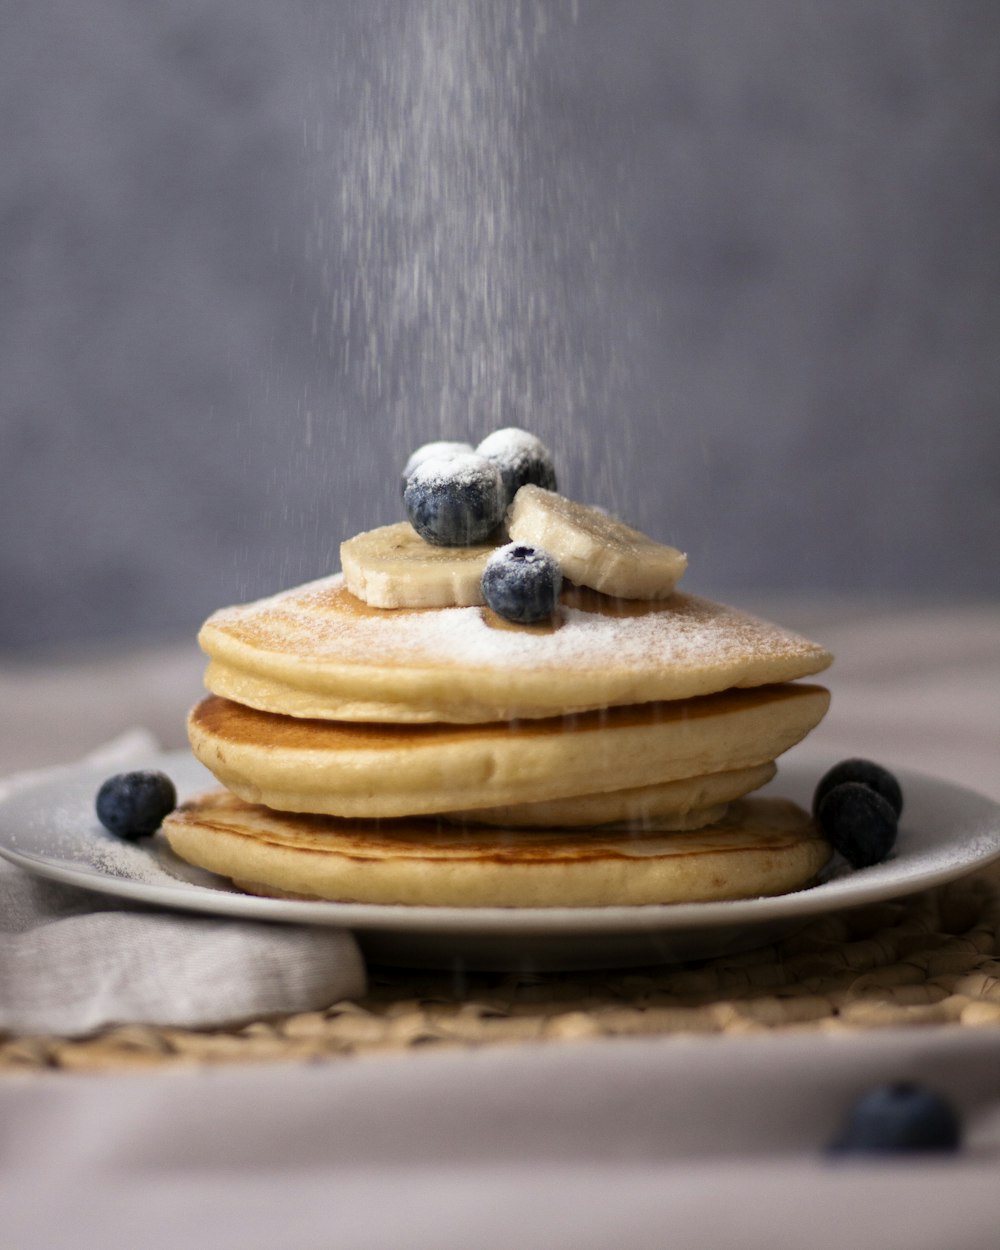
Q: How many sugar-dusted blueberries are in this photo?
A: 4